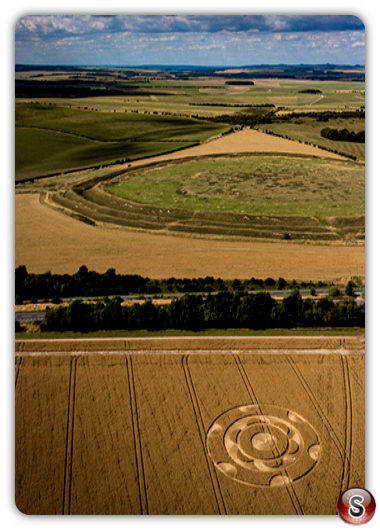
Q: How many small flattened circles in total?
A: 6